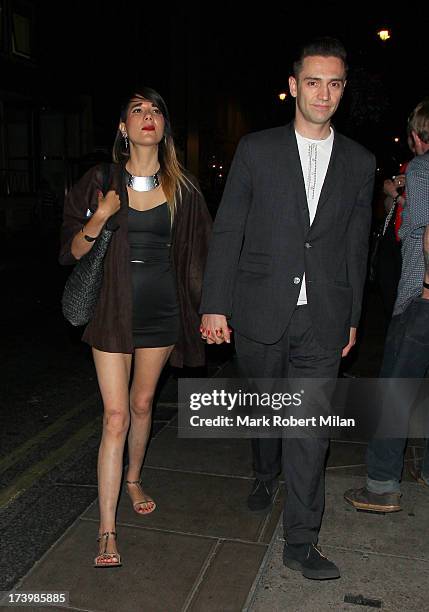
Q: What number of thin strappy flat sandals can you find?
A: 2